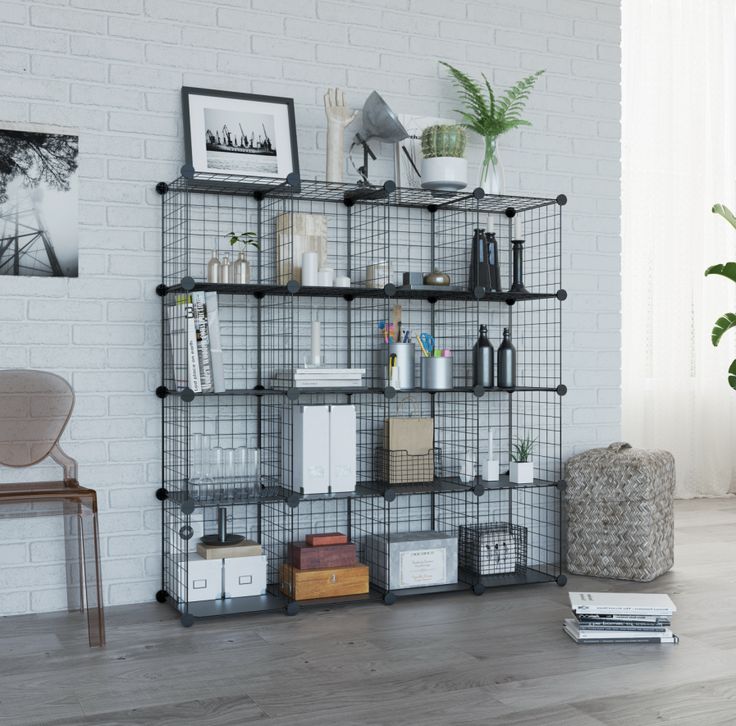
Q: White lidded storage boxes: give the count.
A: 2